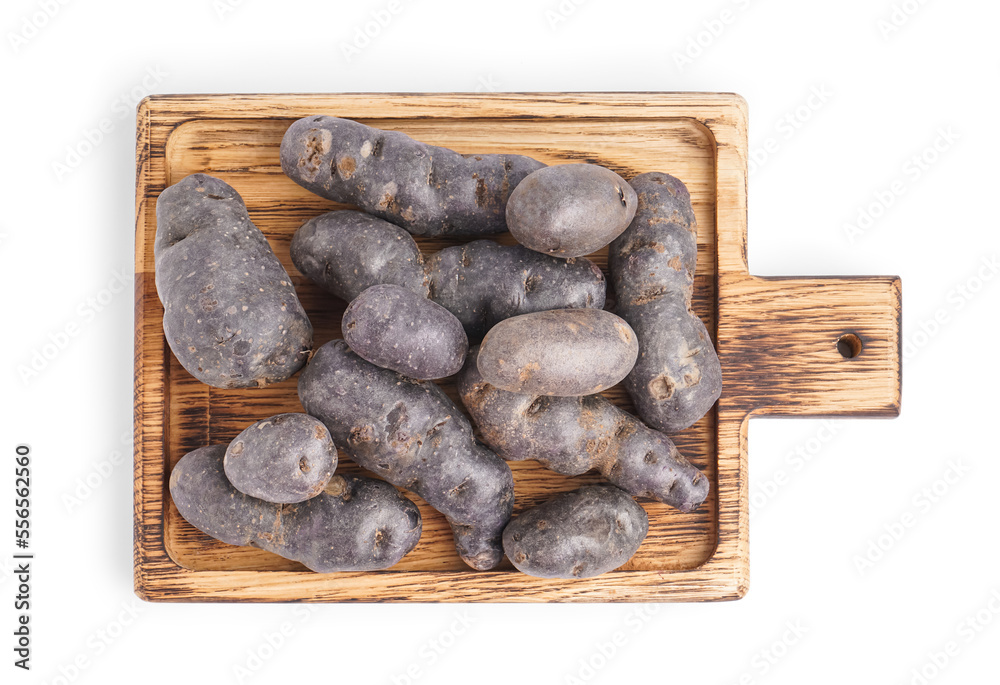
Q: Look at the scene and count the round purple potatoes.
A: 5